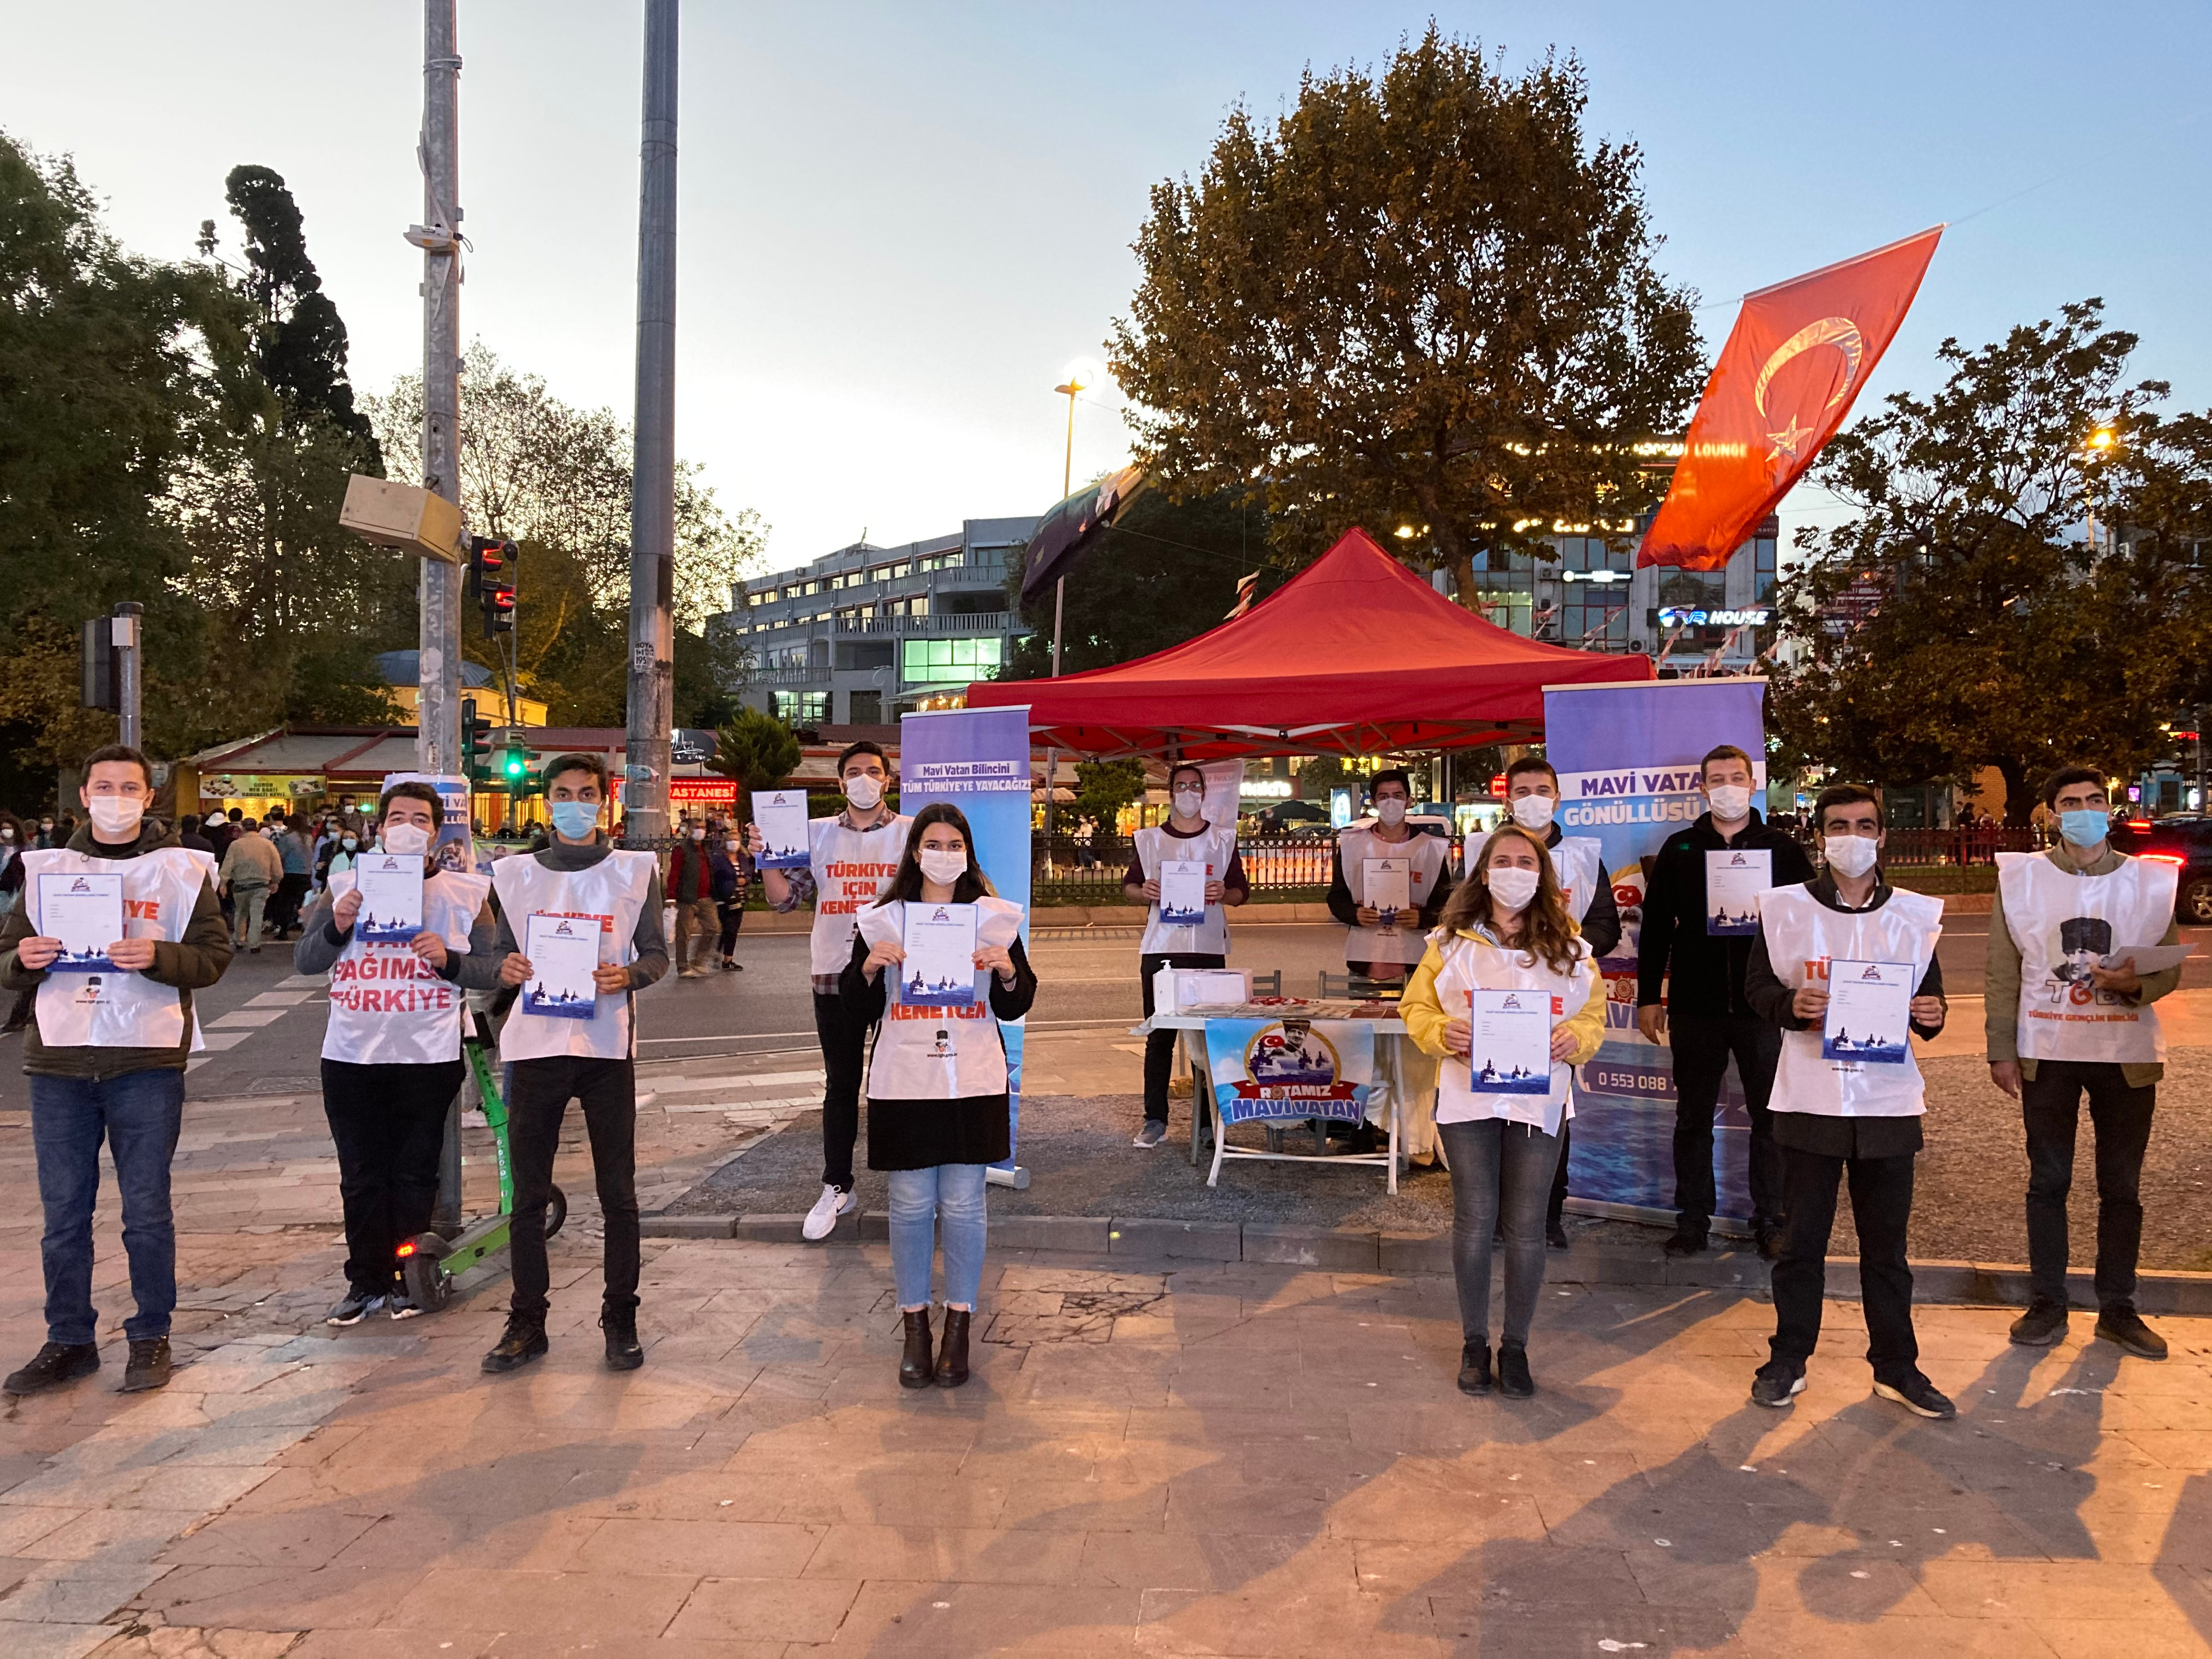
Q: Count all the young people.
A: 12